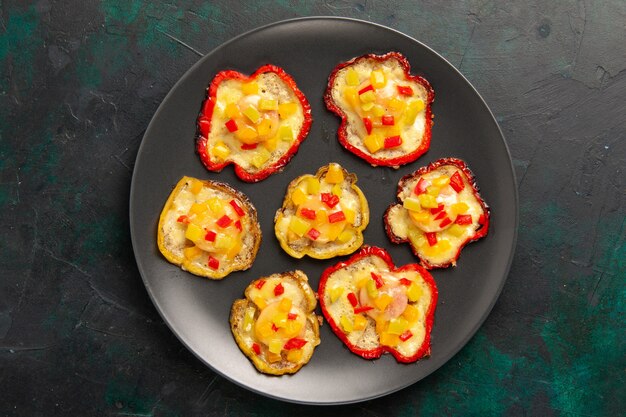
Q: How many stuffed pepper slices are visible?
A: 7